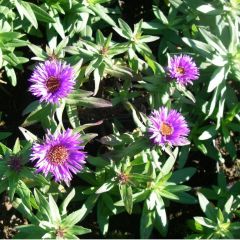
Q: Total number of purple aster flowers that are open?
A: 4